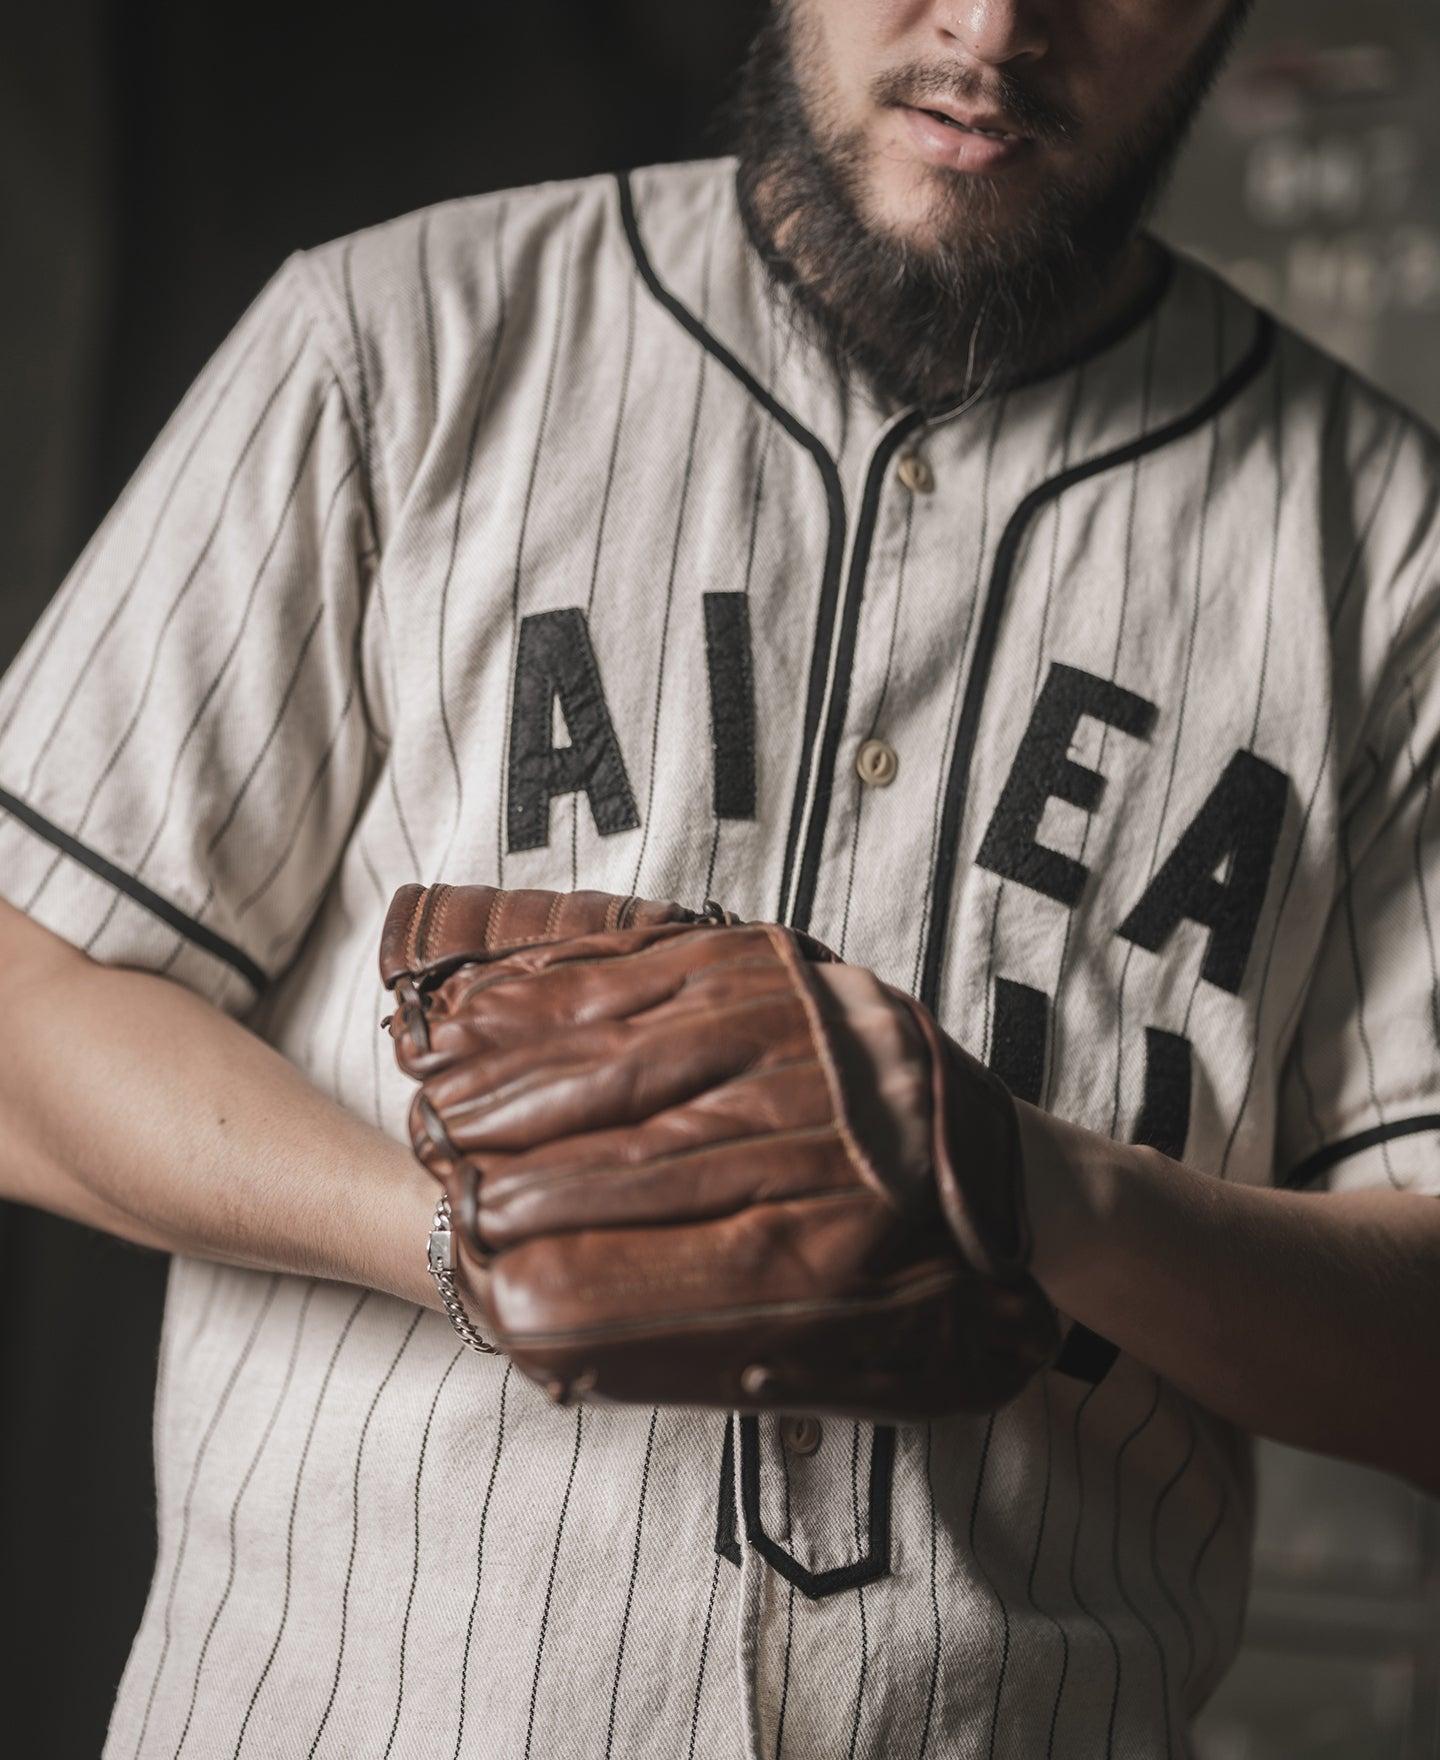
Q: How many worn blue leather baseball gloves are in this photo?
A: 0